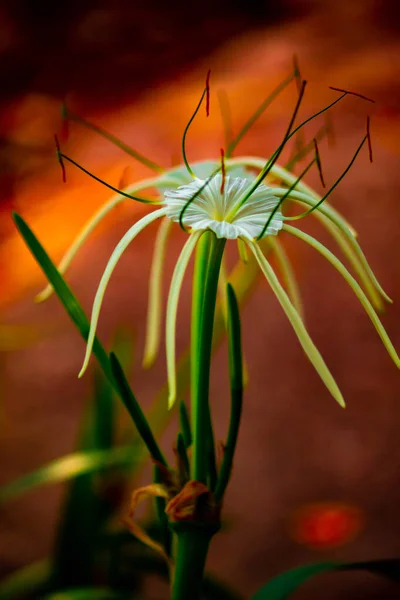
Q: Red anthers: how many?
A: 6